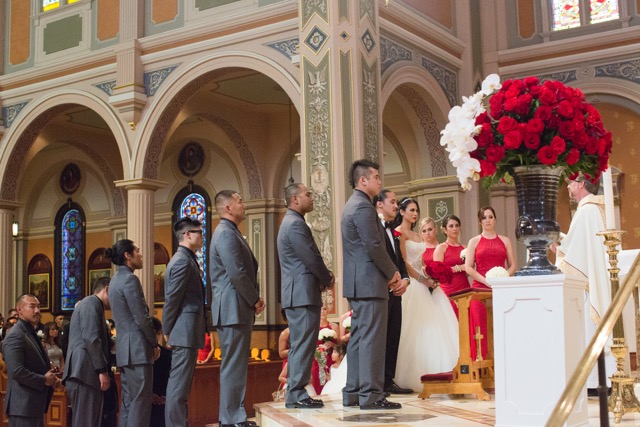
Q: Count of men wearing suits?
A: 8